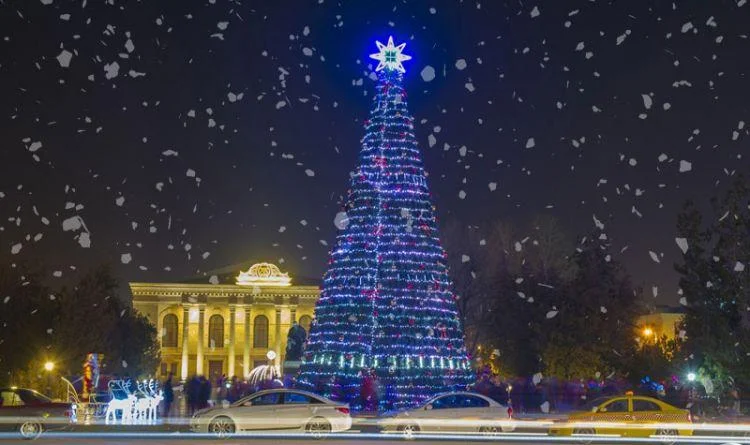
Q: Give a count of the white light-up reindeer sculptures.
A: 3